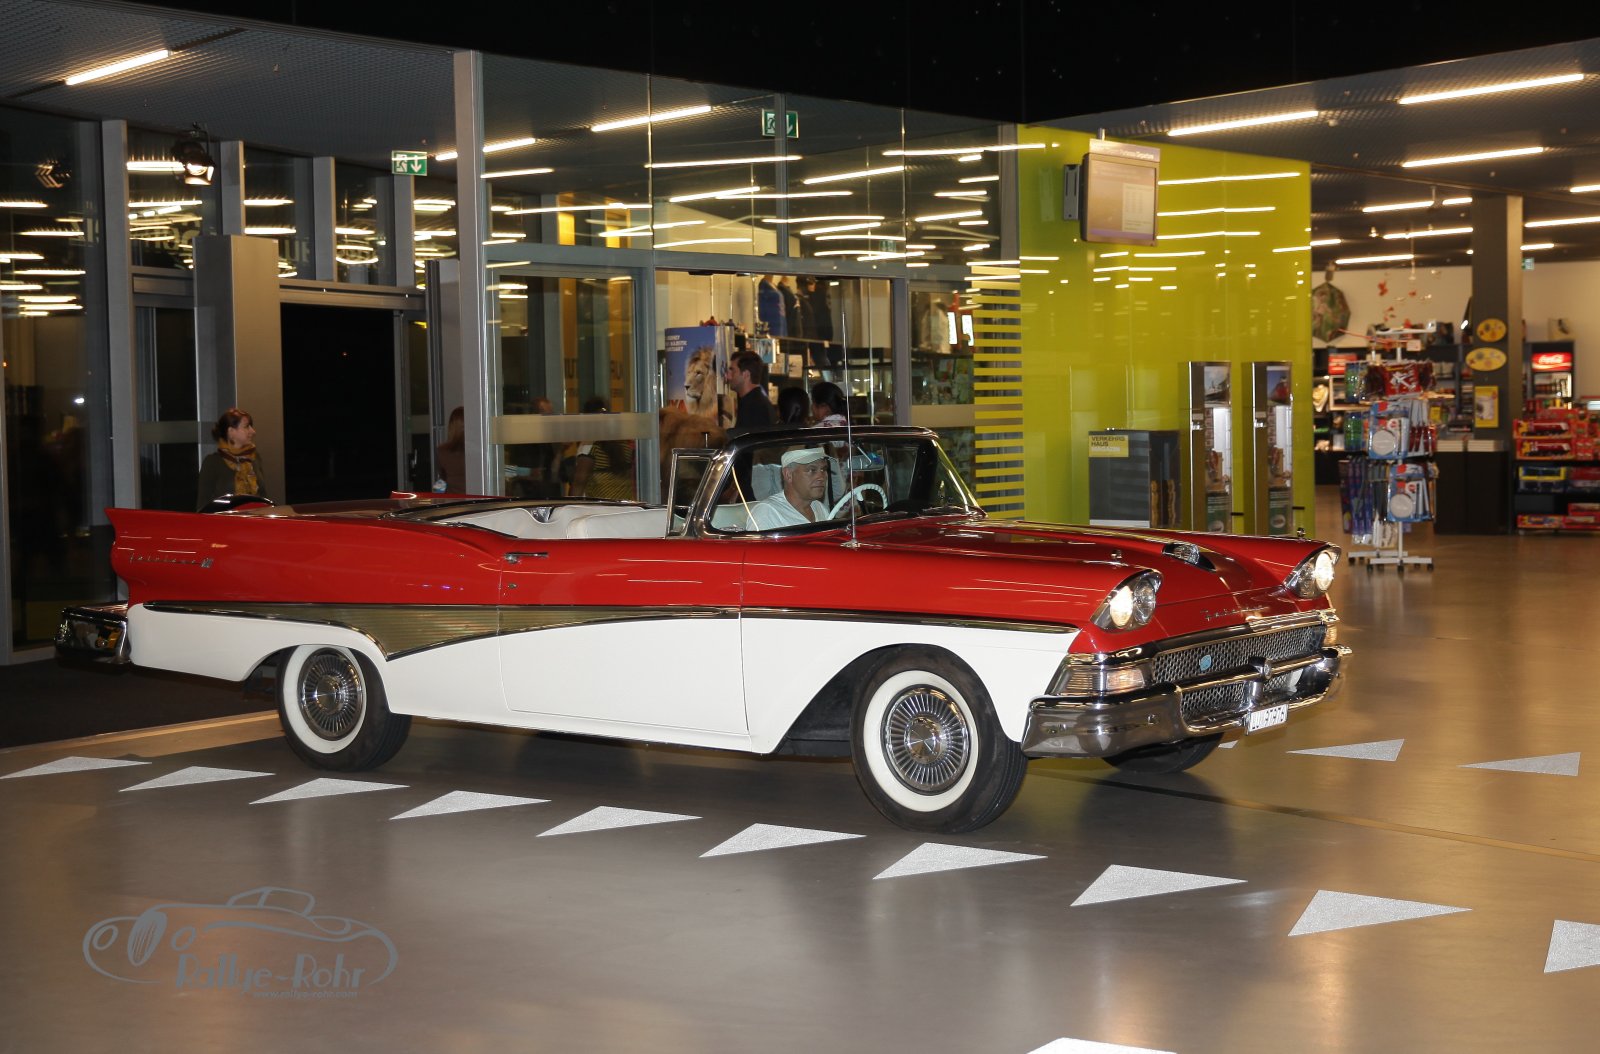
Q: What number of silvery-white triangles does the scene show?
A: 14